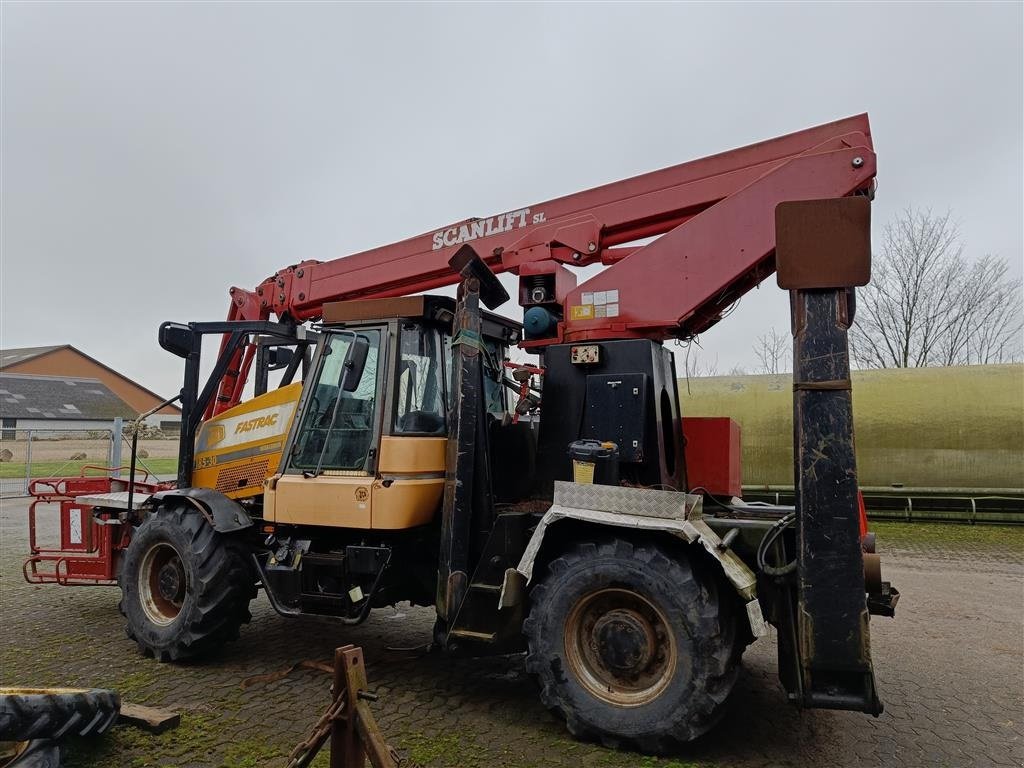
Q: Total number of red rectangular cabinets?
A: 1